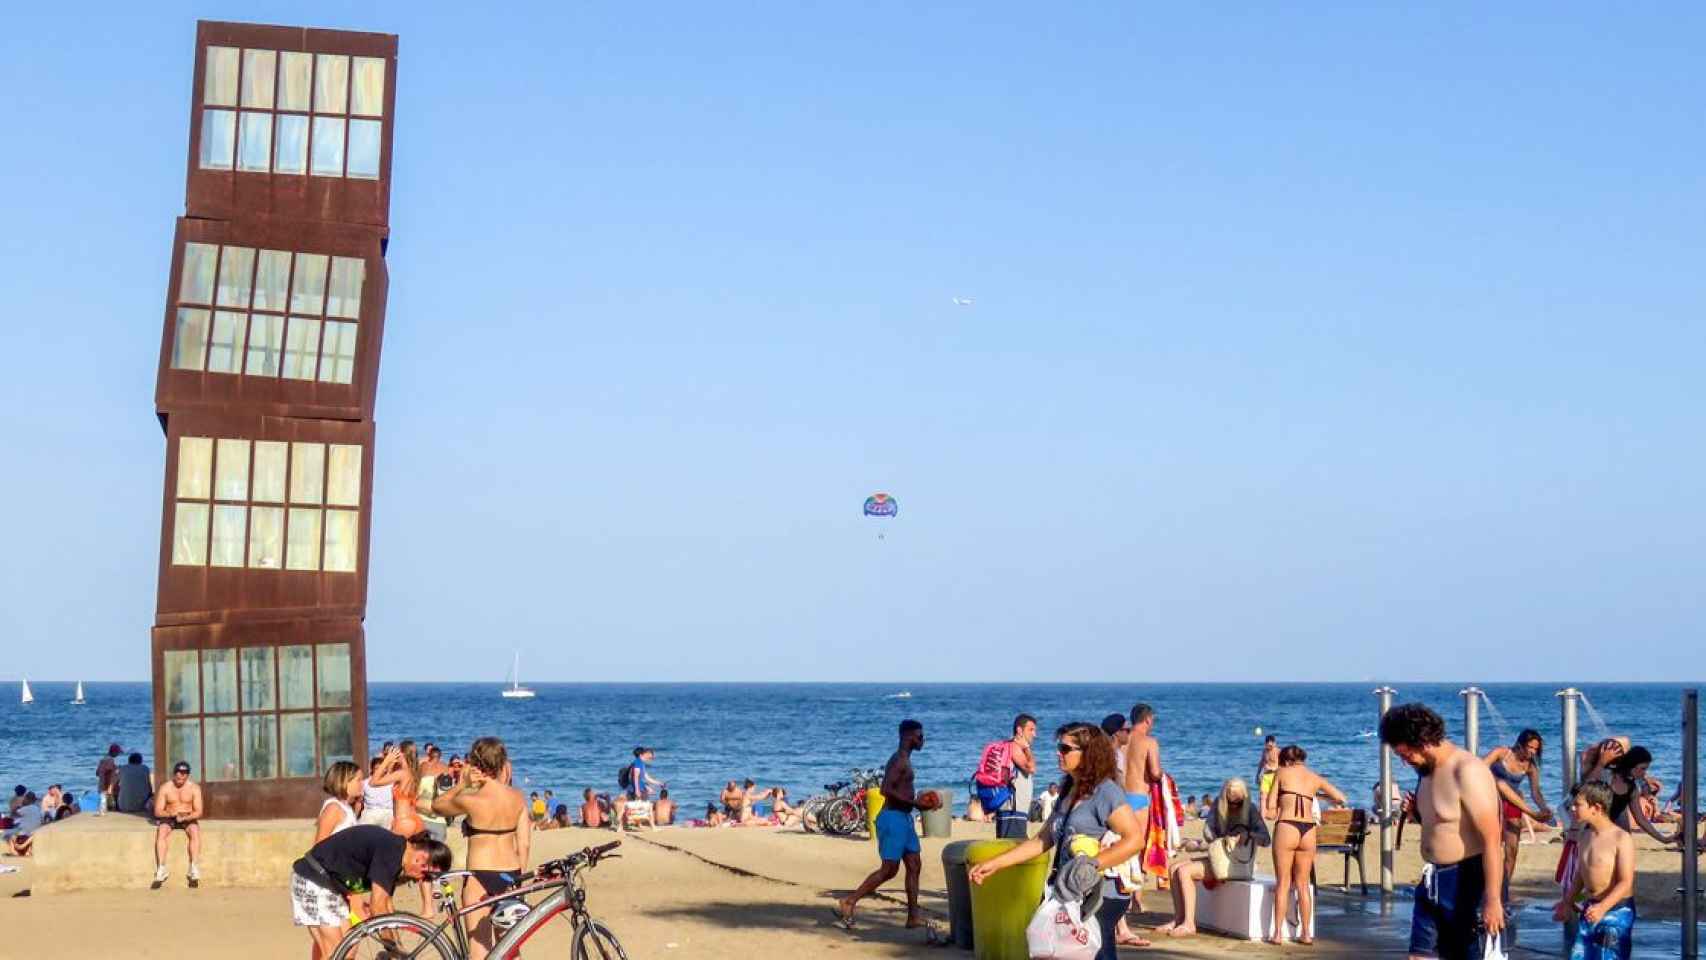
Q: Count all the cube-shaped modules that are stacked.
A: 4